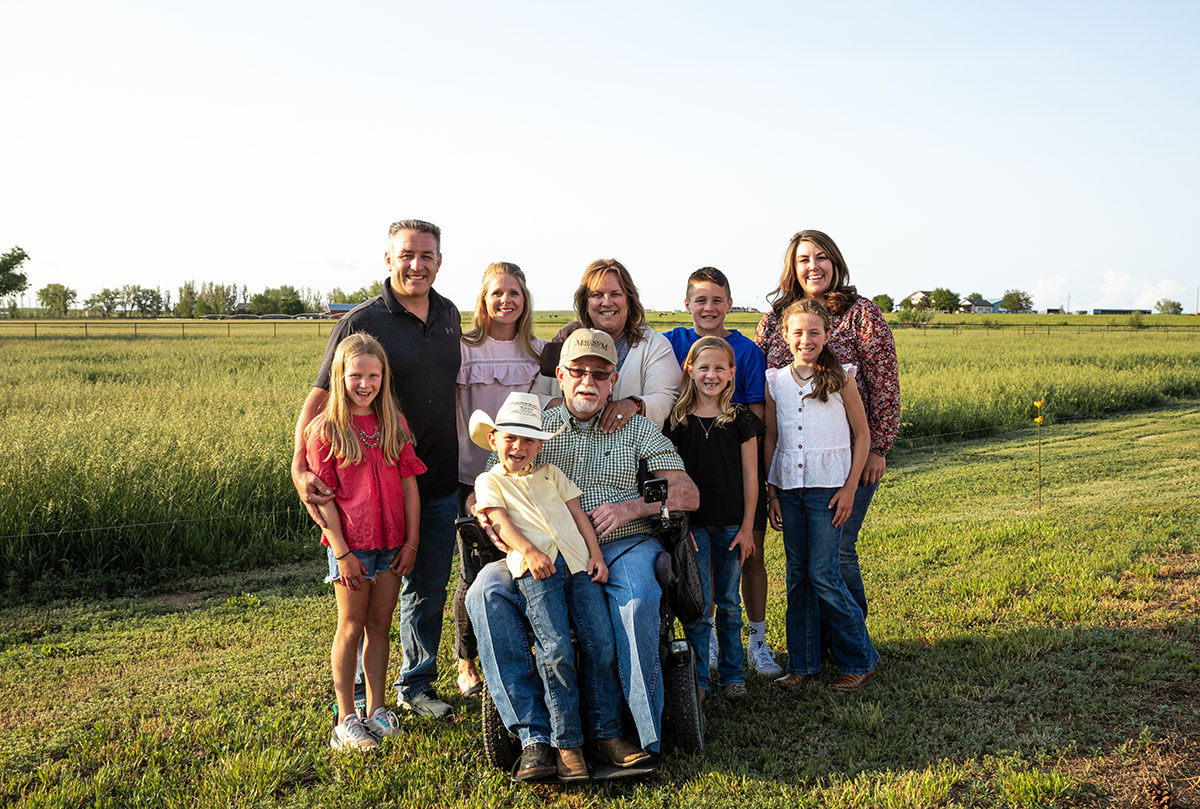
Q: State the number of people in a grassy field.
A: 10